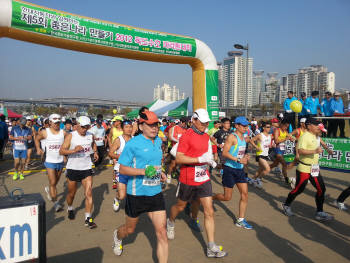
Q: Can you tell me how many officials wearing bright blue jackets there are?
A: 5